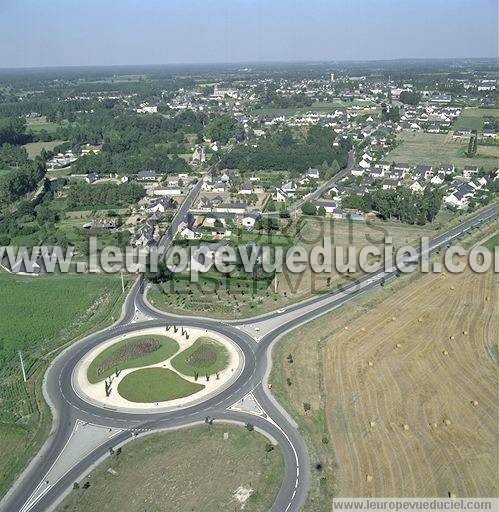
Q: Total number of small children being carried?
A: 0